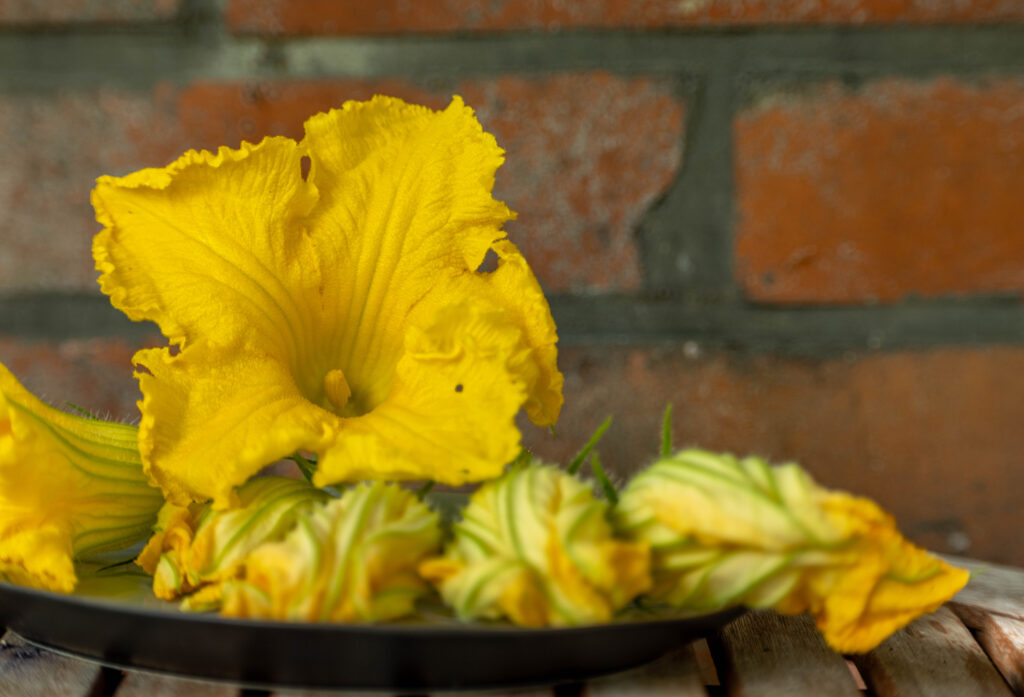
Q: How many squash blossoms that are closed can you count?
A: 4